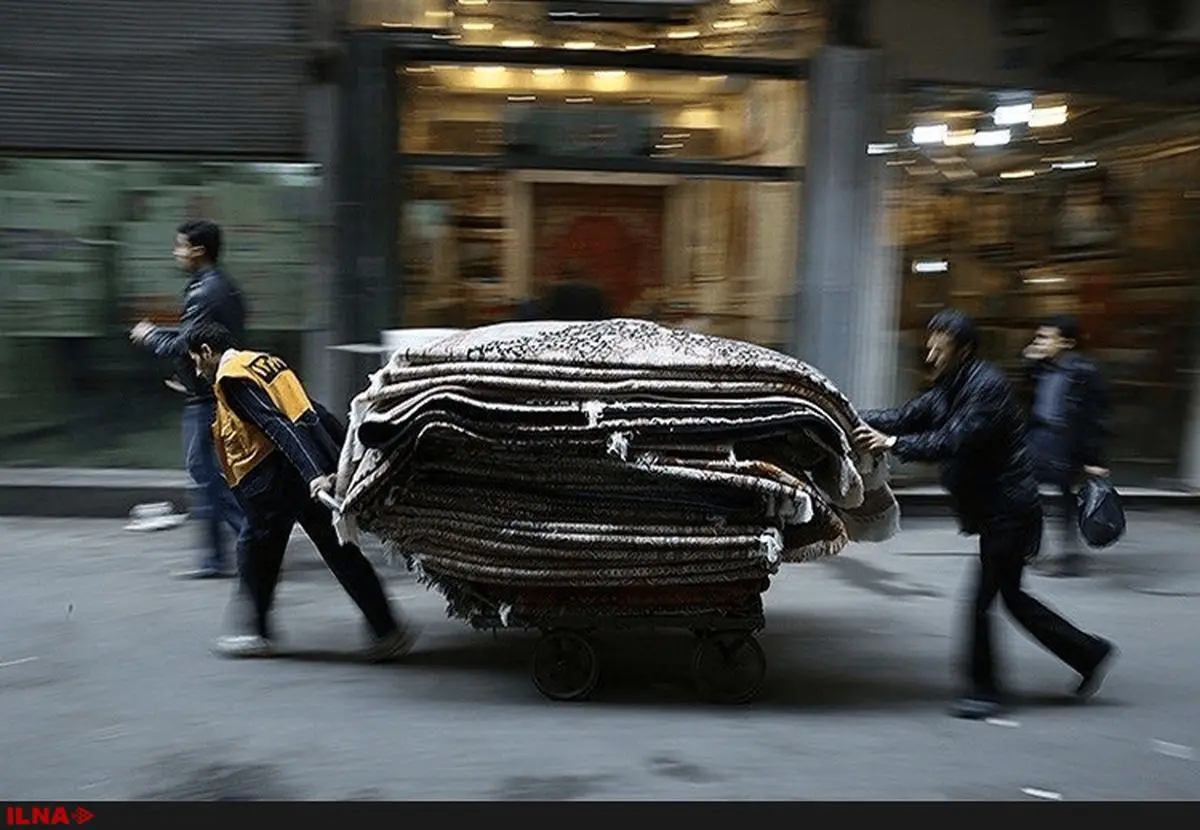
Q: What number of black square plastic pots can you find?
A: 0